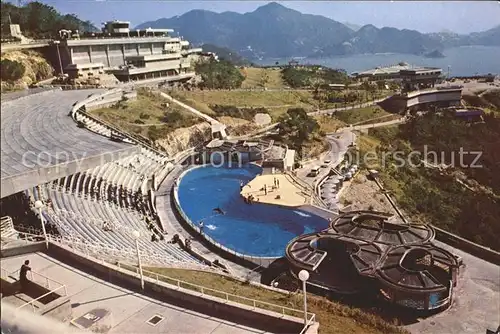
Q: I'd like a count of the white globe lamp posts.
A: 3